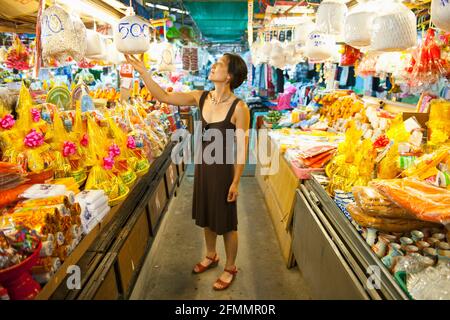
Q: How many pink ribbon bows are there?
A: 8